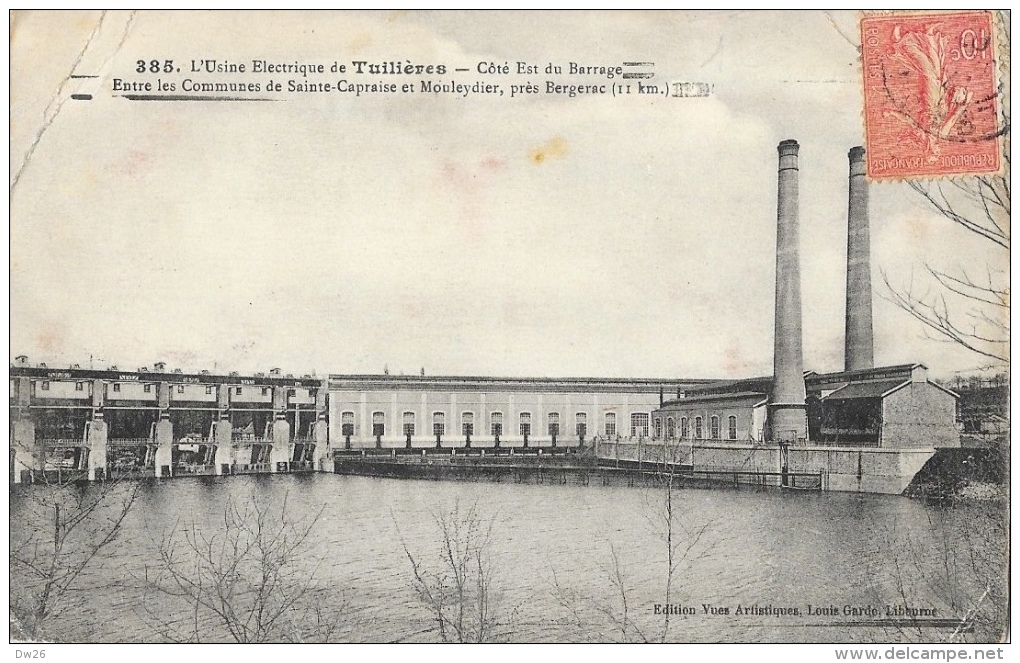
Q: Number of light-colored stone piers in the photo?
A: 6